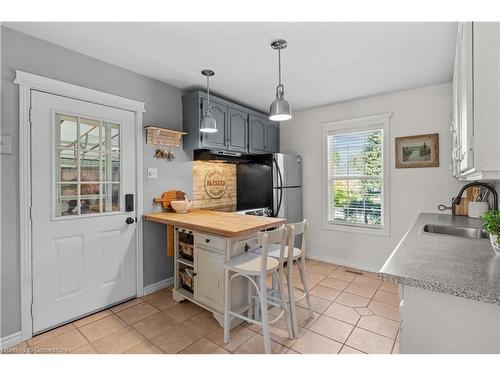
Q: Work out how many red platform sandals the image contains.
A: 0